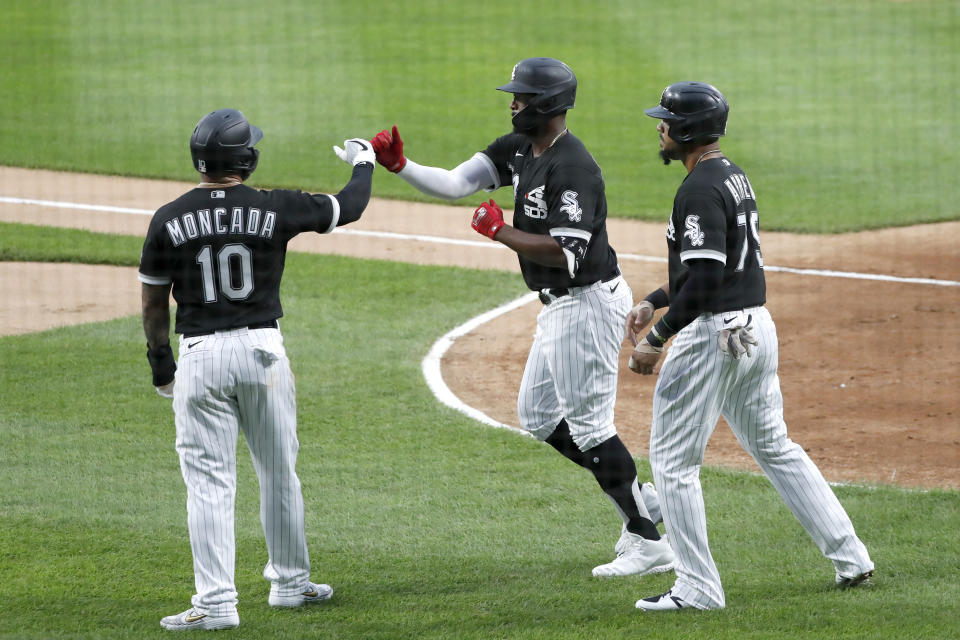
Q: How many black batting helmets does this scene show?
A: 3